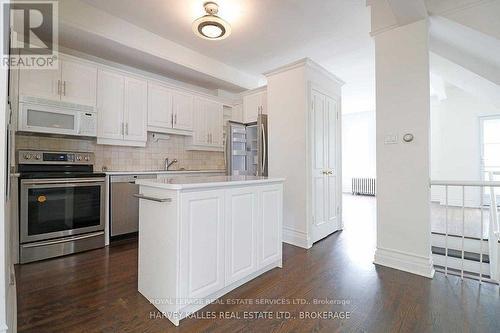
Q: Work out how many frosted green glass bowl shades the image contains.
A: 0